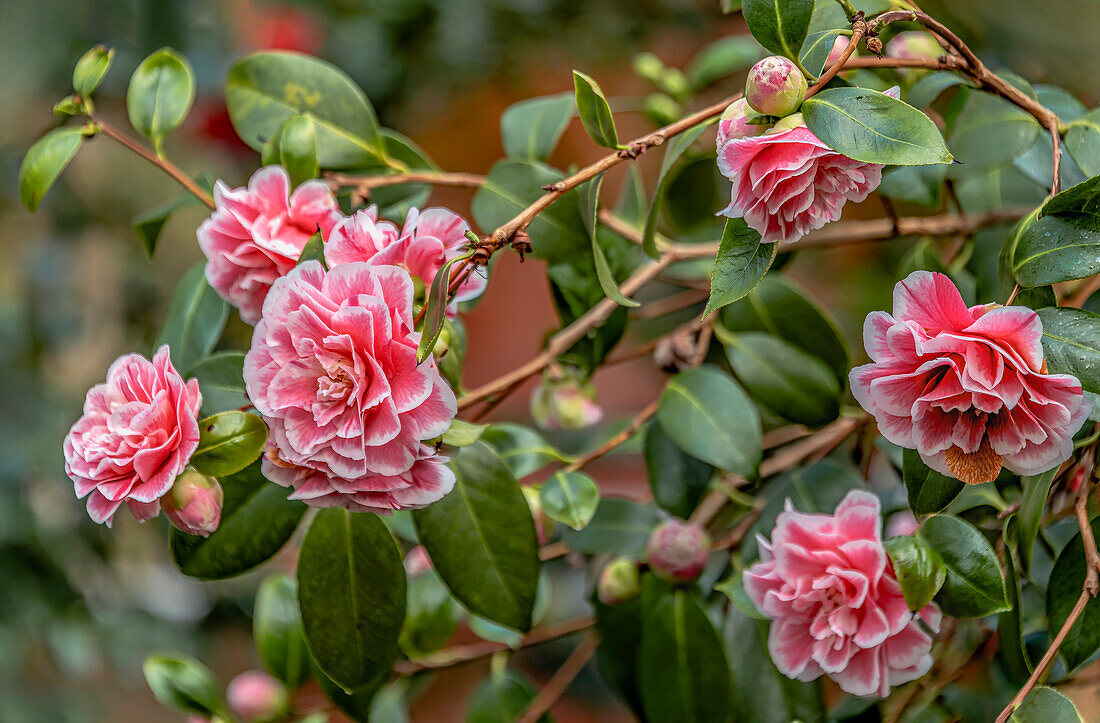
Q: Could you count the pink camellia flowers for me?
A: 7